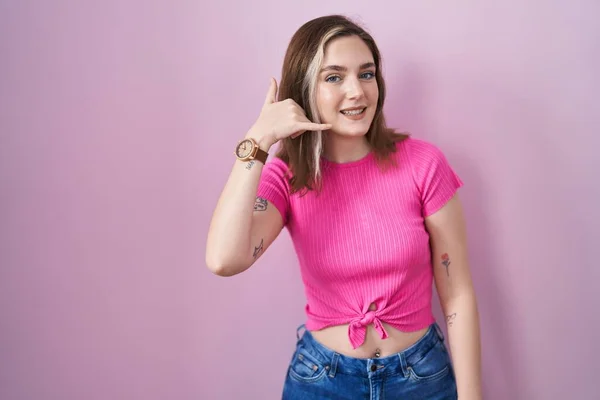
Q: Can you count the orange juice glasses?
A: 0